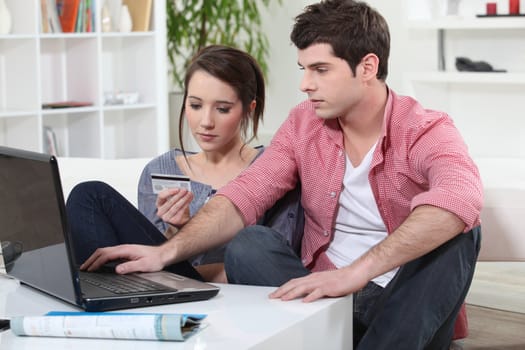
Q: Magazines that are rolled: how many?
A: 1